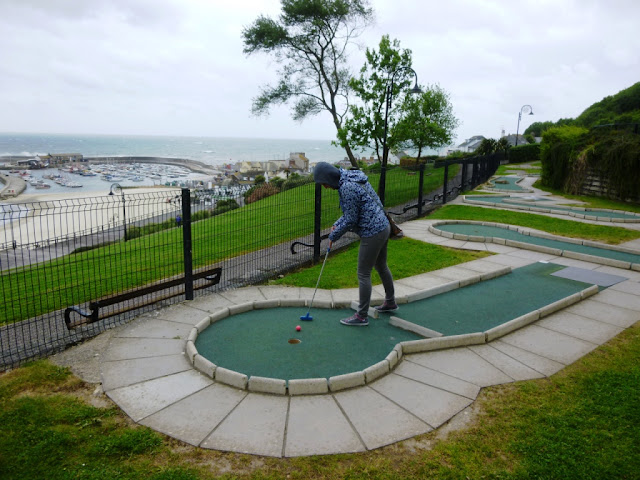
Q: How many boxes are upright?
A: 0